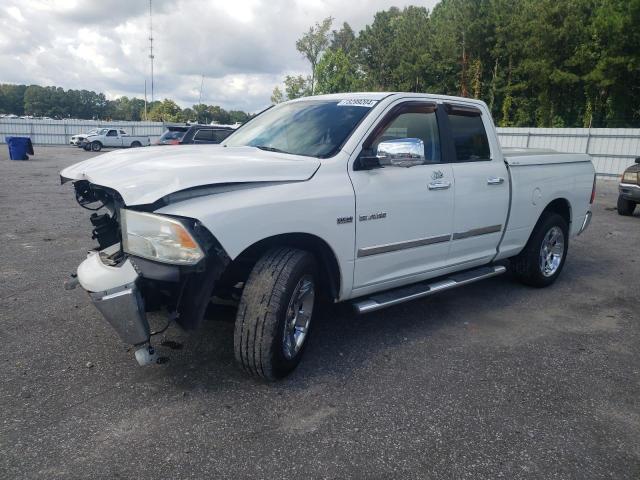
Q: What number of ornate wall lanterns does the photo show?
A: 0